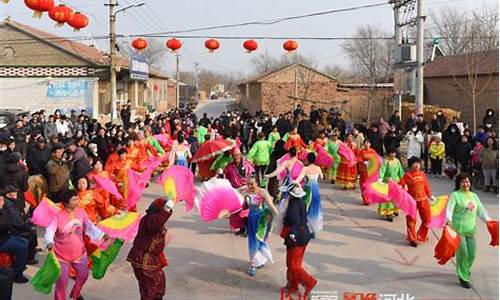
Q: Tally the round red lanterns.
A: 8